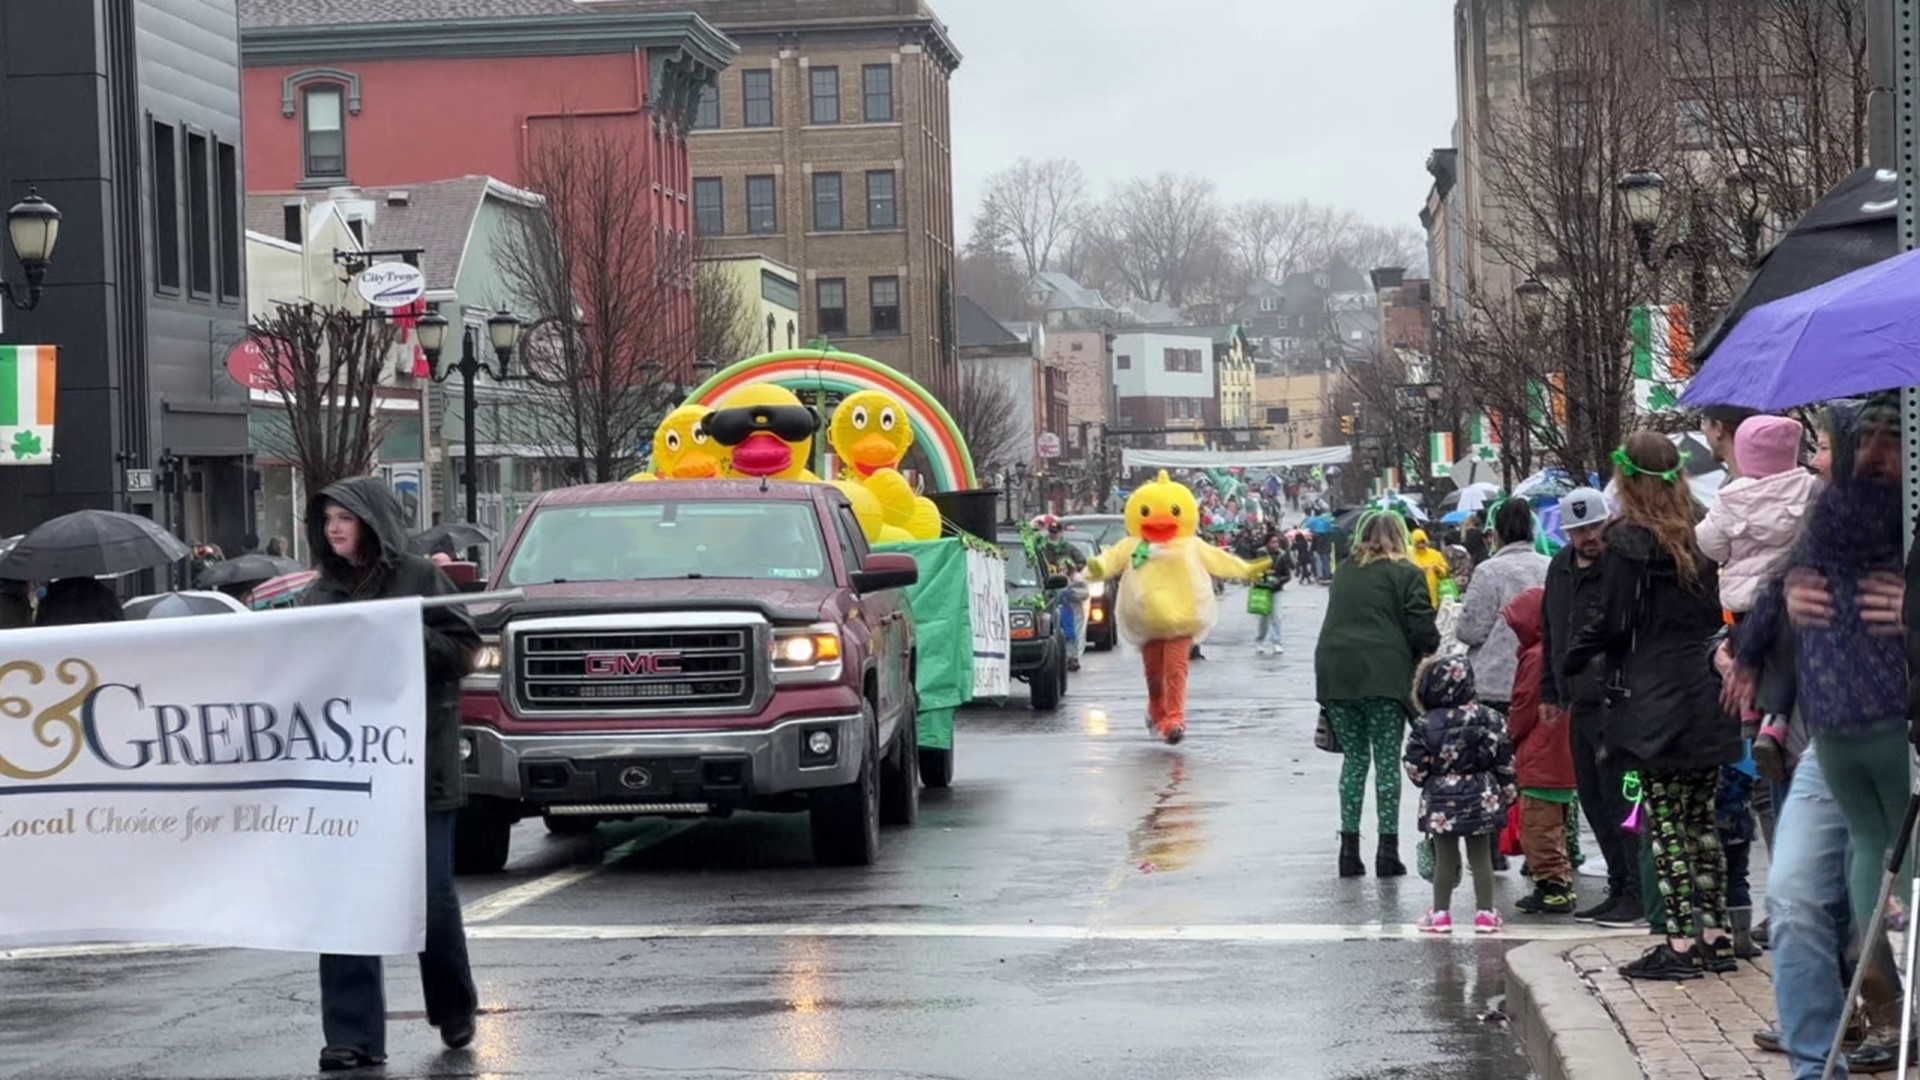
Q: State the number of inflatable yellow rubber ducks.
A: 3